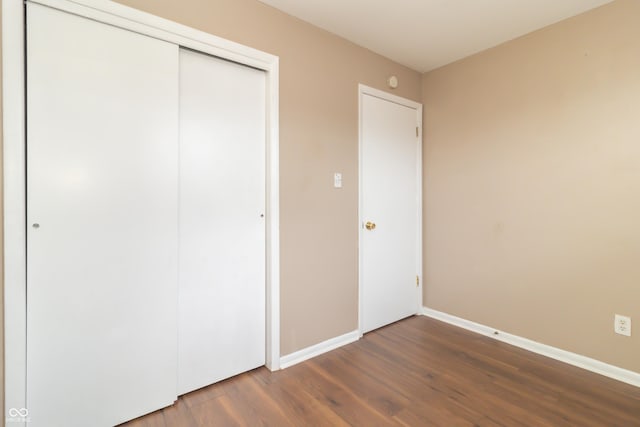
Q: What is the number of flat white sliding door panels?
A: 2